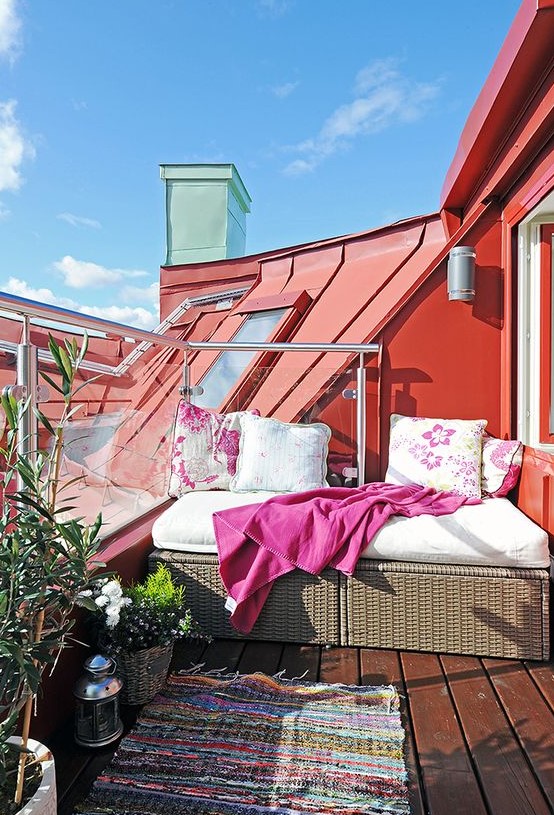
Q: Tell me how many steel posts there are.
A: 3